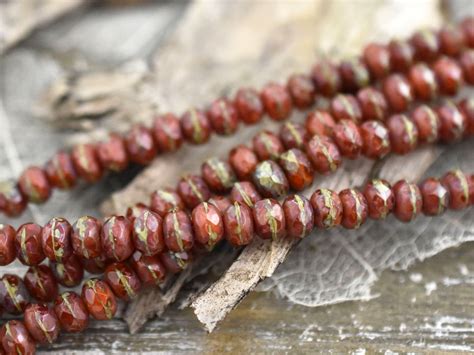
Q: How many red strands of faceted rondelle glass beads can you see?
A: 4